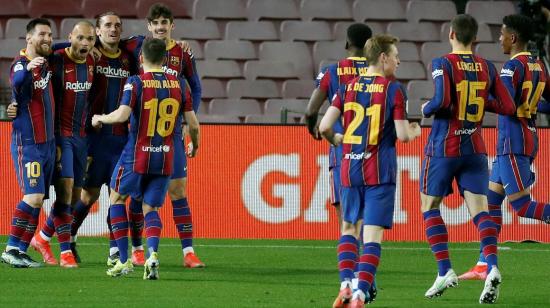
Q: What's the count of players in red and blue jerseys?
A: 9